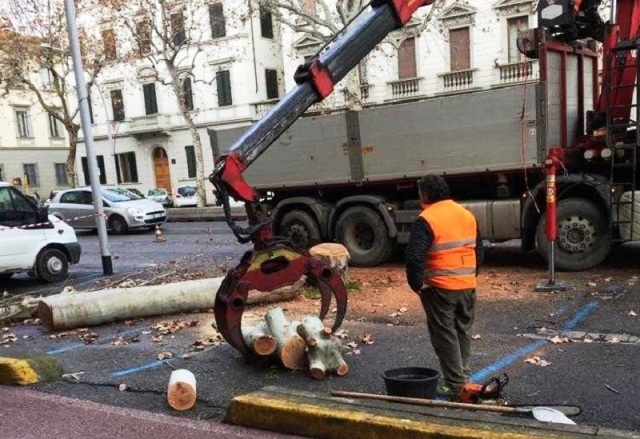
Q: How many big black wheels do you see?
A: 3